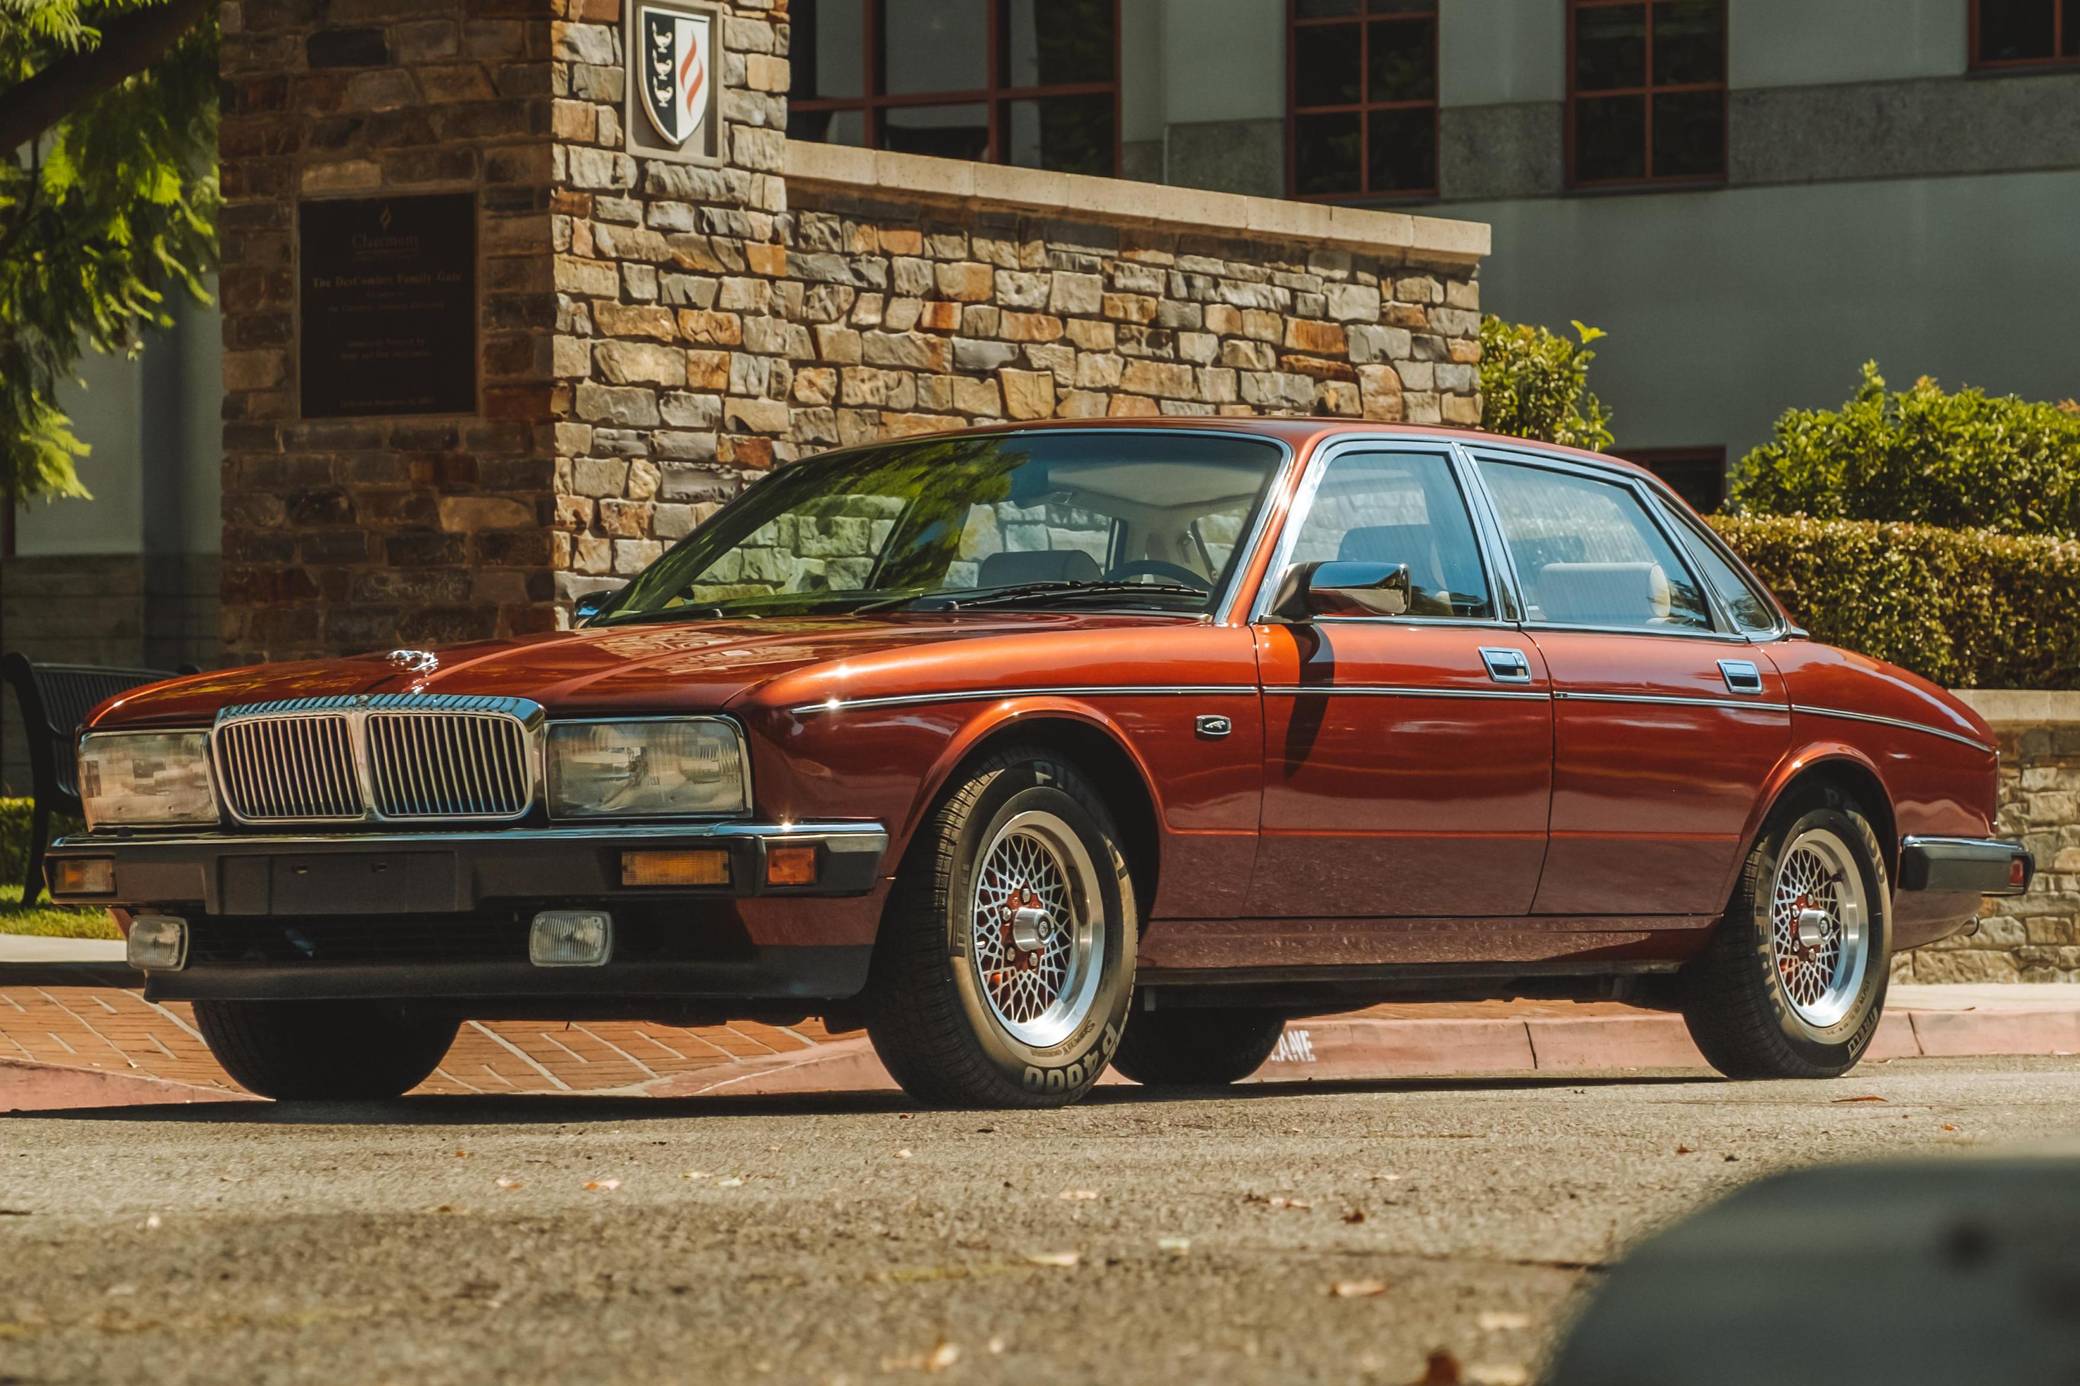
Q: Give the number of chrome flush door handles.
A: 2